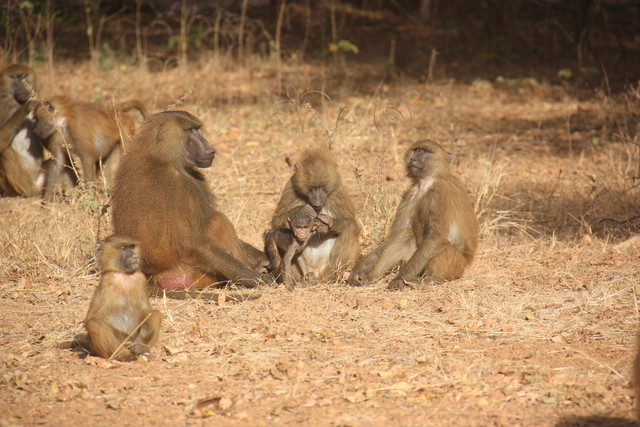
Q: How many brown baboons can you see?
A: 7